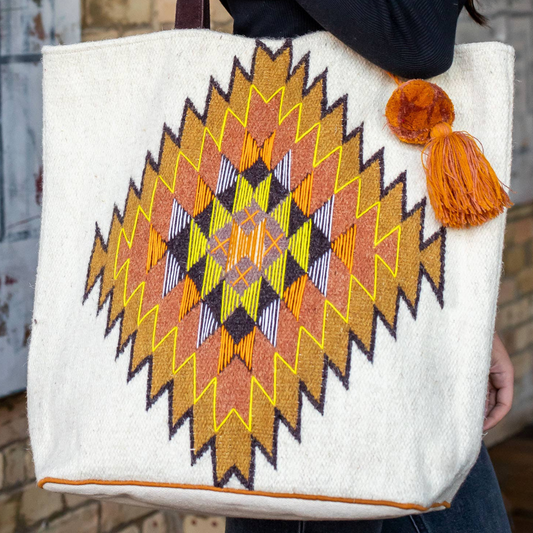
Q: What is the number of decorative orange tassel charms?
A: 1